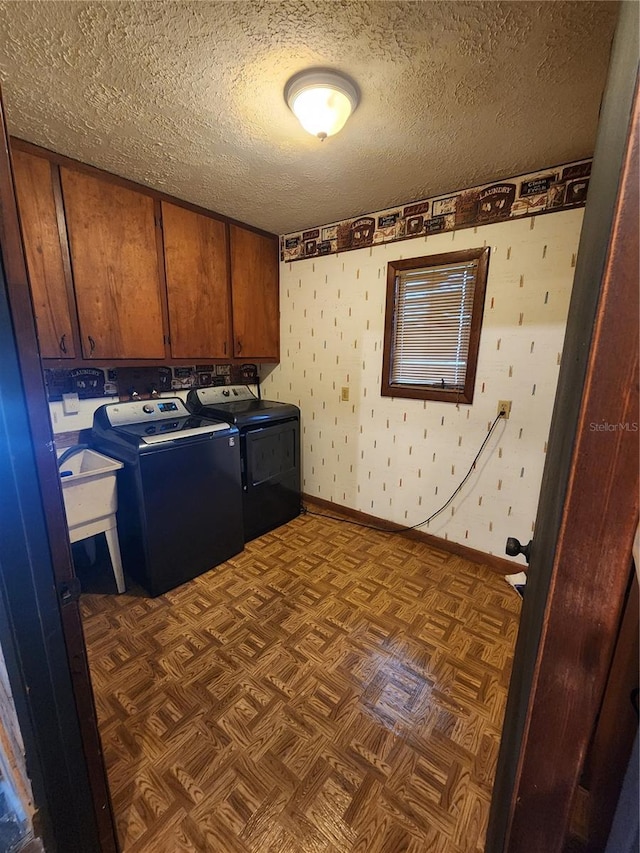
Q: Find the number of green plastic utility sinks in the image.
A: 0